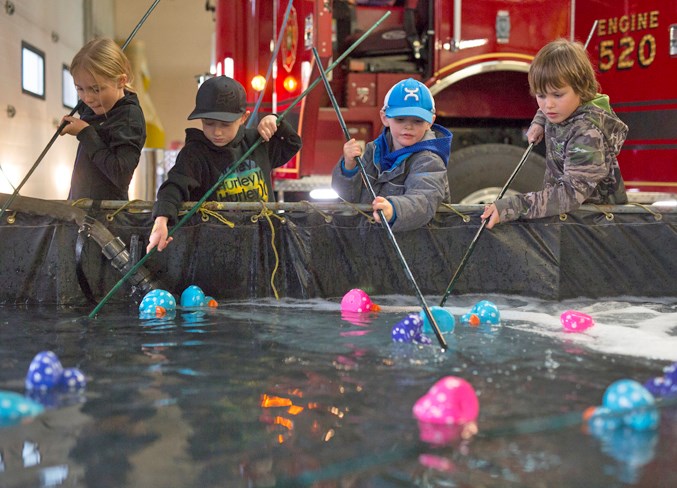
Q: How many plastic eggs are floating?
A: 12